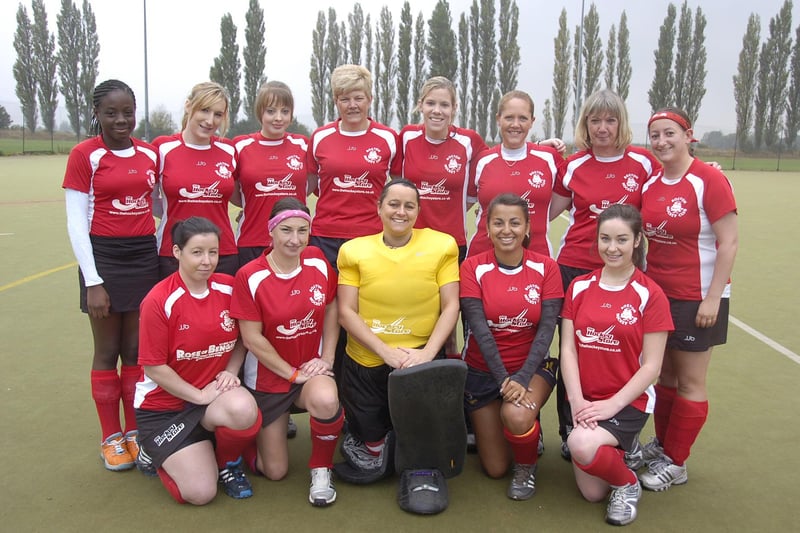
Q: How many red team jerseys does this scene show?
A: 12